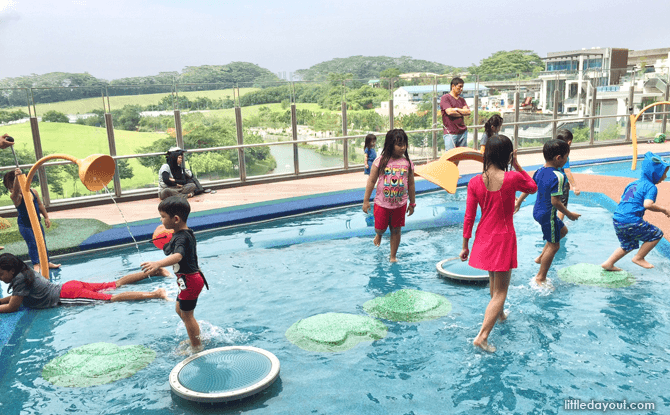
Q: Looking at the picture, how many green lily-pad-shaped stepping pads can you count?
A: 4